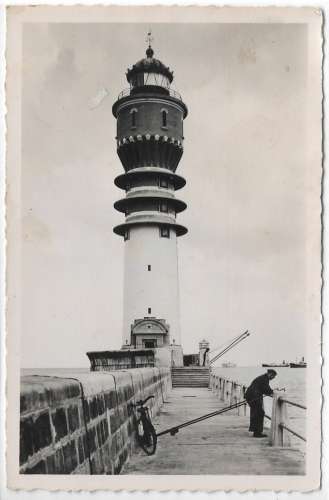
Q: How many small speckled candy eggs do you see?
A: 0